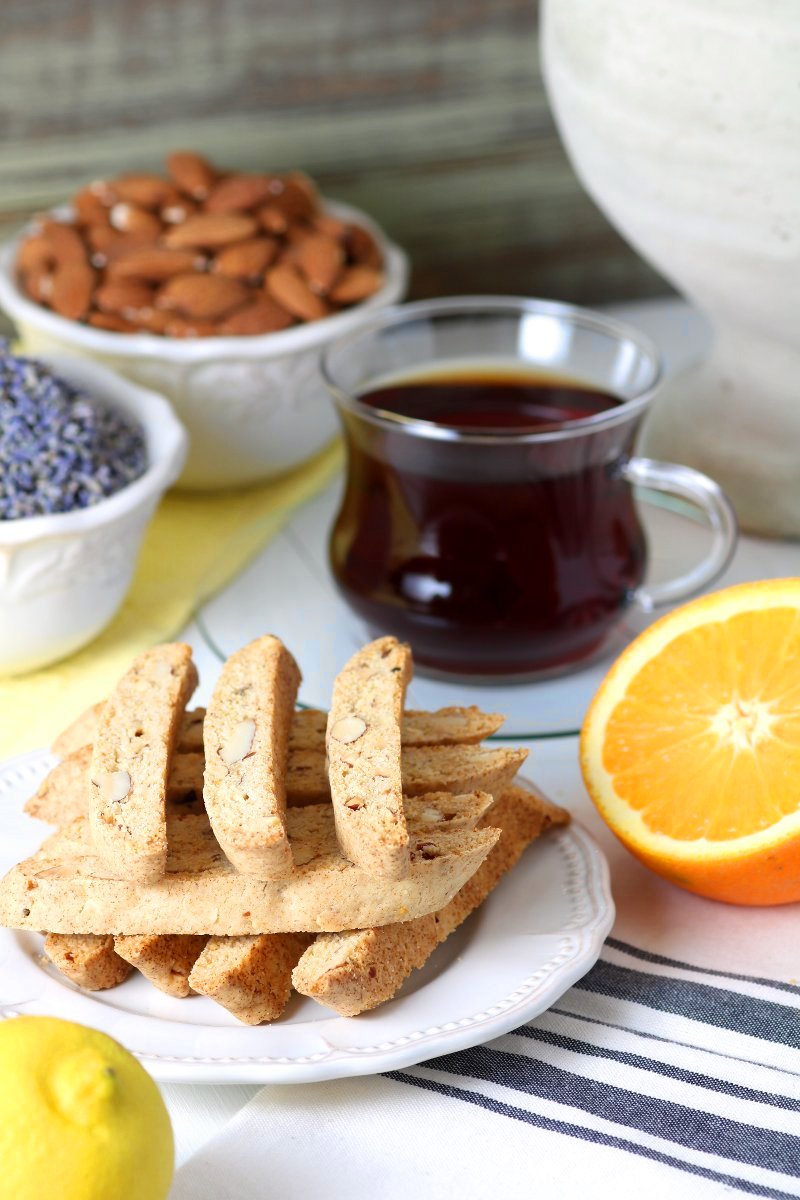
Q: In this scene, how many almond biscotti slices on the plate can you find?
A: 11